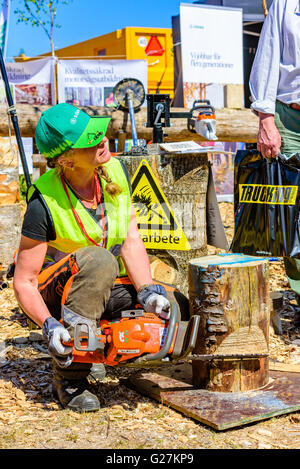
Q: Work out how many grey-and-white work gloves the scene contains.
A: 2